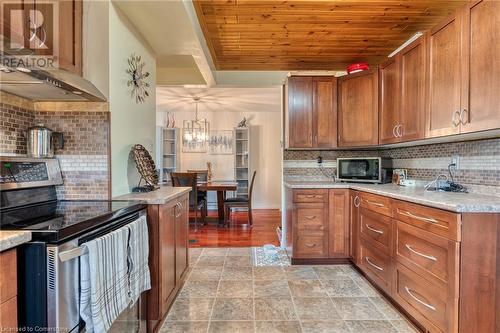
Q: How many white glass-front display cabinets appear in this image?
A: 2